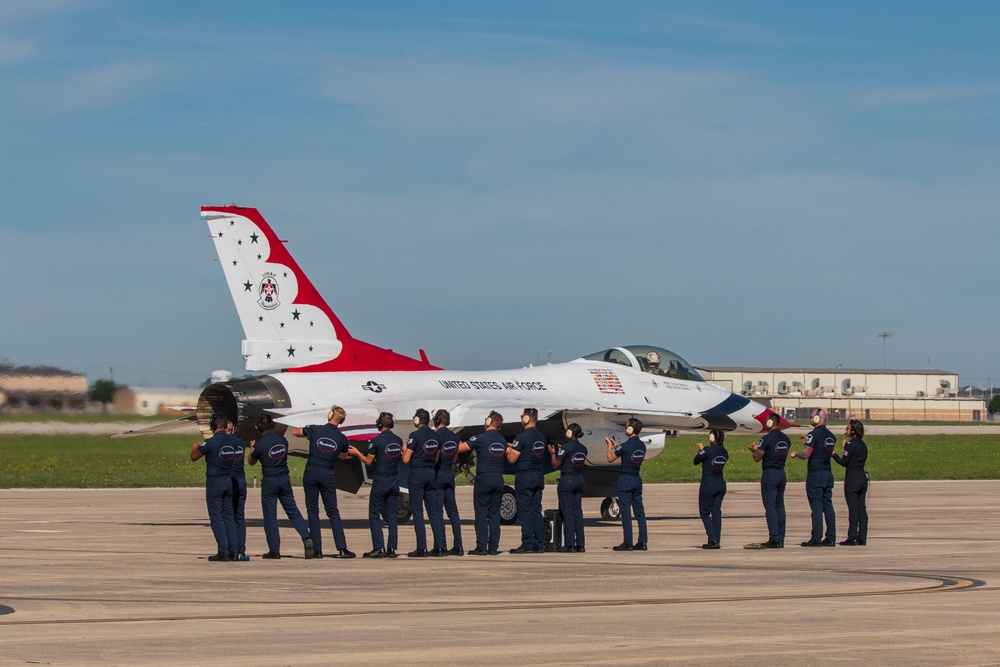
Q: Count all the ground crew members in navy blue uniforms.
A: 15